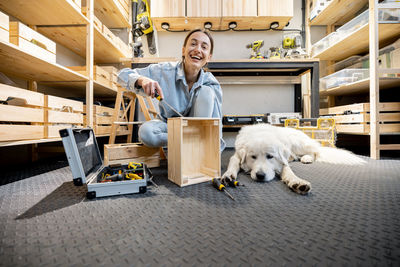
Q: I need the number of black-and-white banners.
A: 0